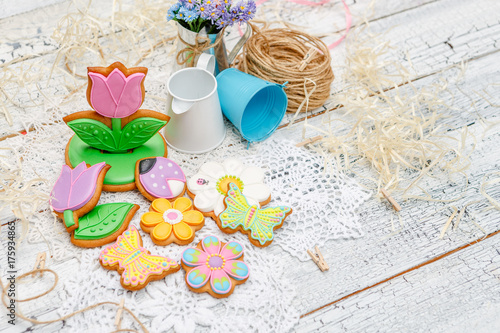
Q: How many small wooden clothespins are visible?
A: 6